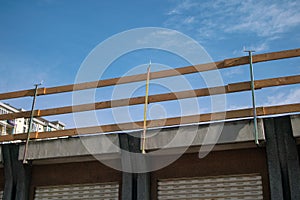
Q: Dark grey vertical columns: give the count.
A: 3